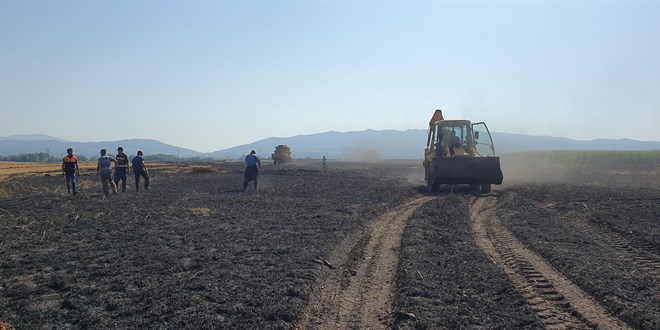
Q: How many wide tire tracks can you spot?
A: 2